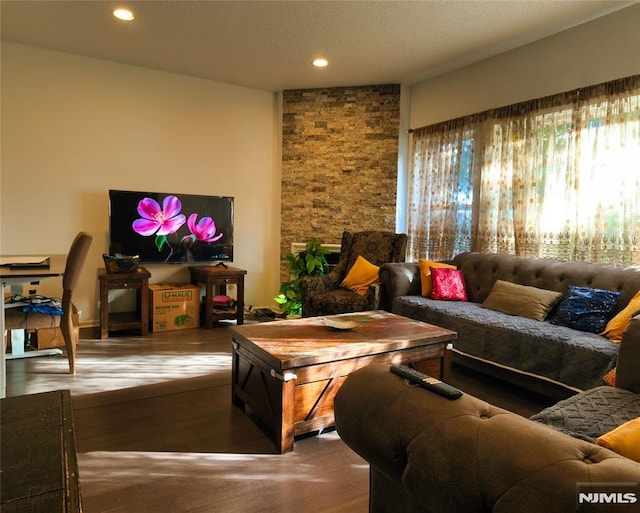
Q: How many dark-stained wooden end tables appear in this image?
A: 2